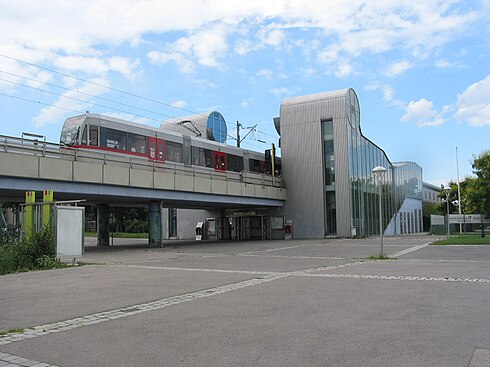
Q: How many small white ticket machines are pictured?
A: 2